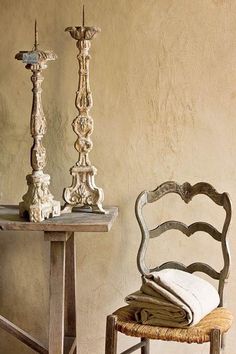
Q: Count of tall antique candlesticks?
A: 2